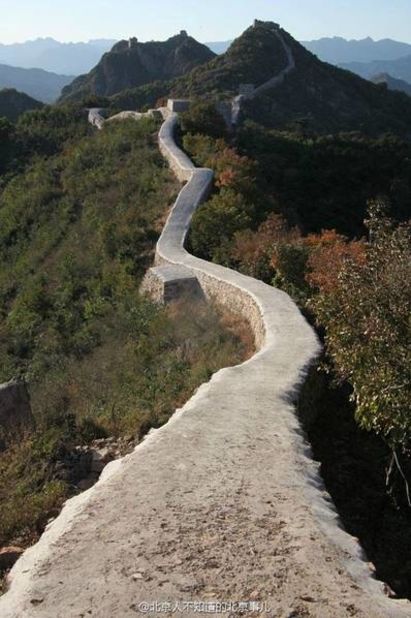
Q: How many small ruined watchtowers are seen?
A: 3